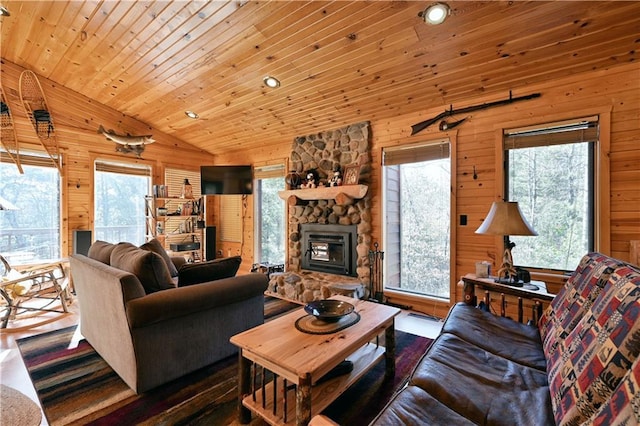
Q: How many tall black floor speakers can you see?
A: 2